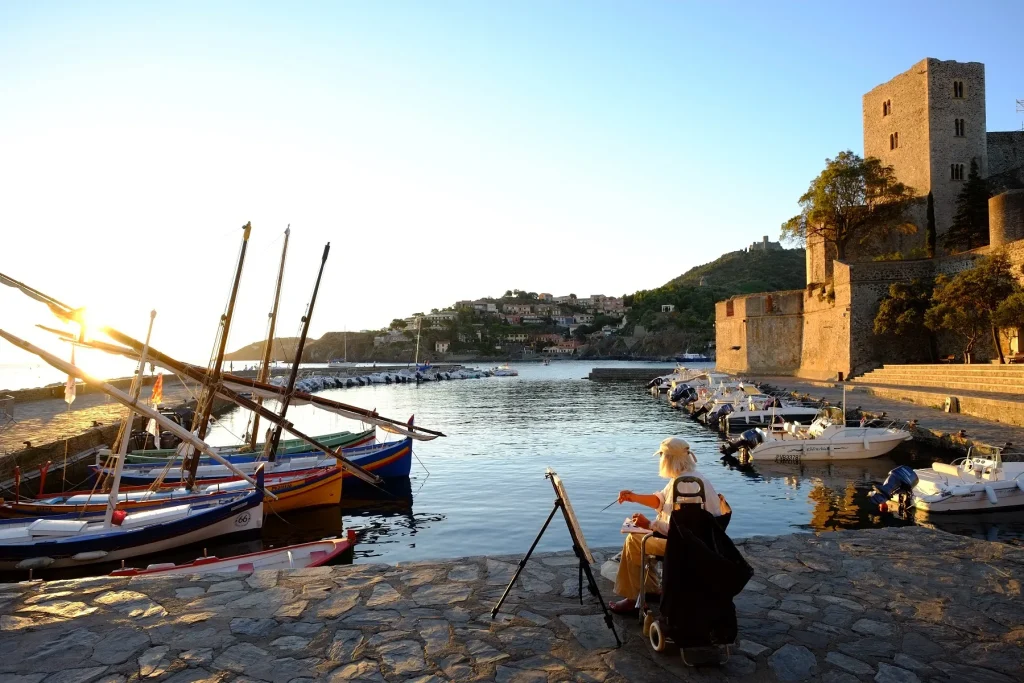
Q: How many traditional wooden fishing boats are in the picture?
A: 5